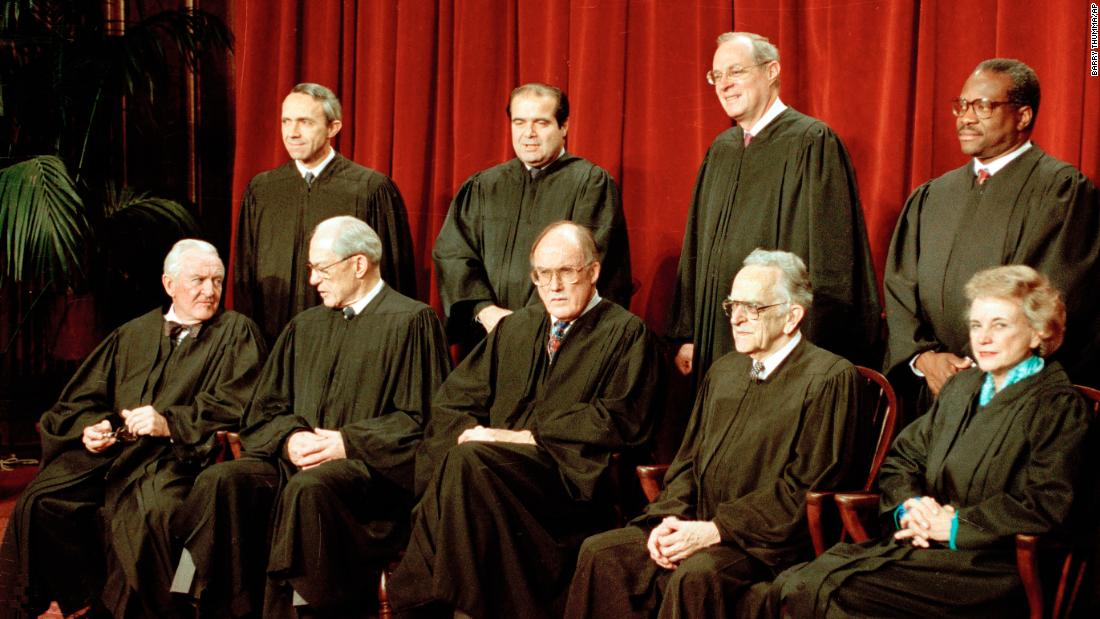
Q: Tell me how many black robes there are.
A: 9